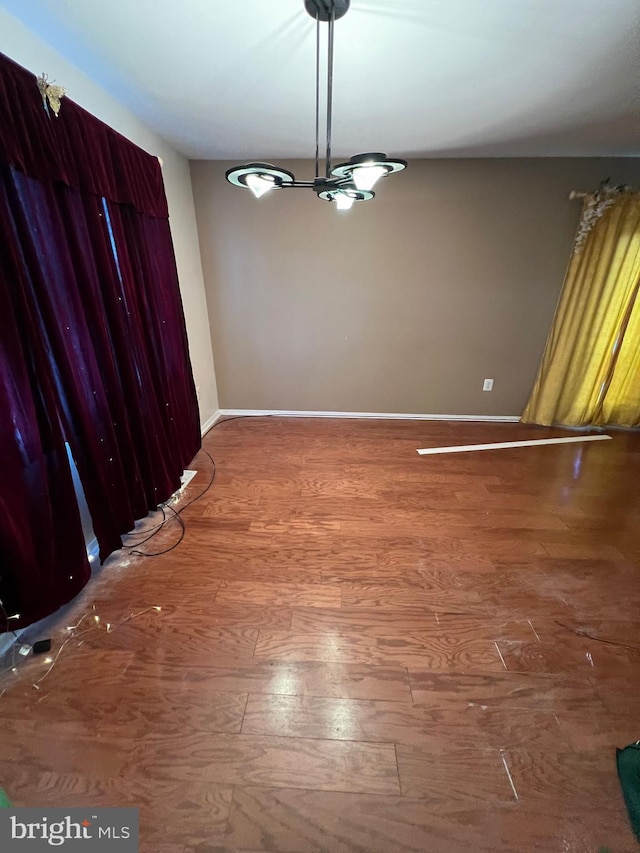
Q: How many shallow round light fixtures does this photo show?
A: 3